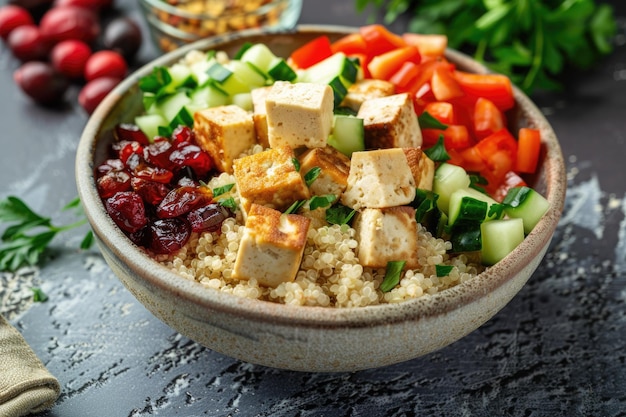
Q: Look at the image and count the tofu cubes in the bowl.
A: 11